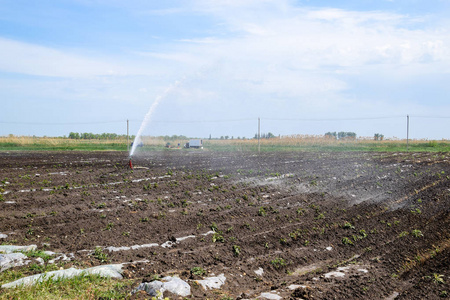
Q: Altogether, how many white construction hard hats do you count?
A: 0